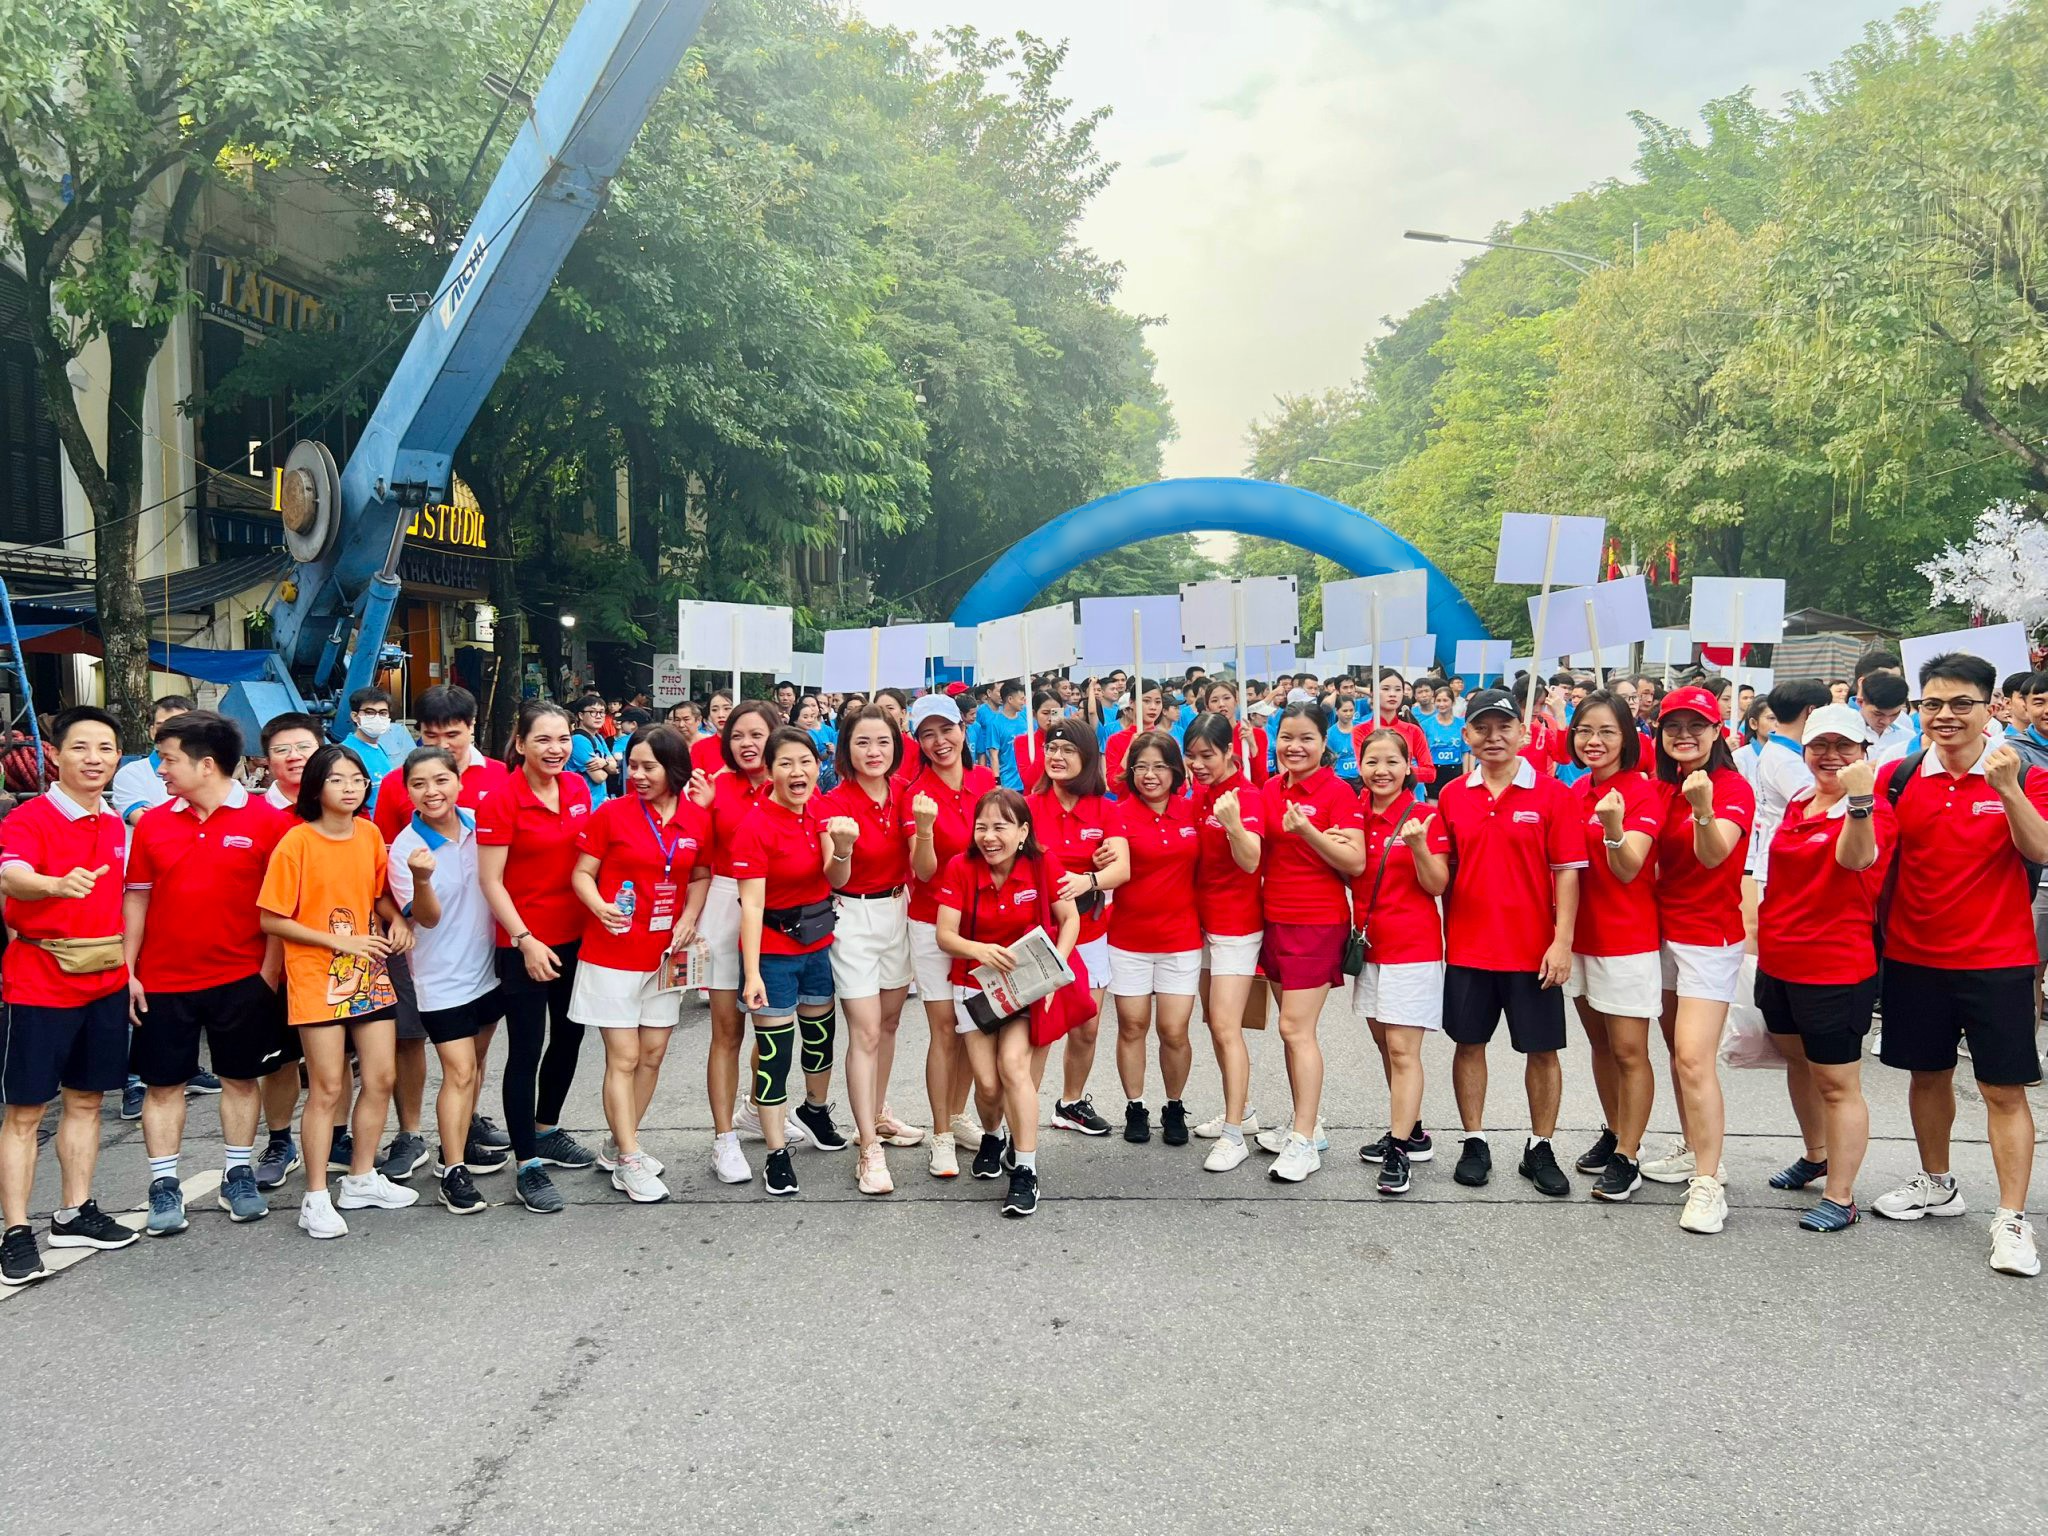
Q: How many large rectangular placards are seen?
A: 10